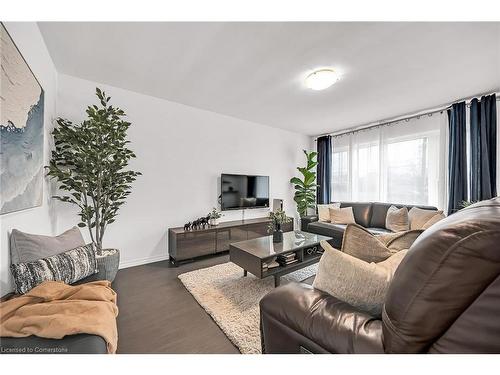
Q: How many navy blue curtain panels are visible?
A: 3